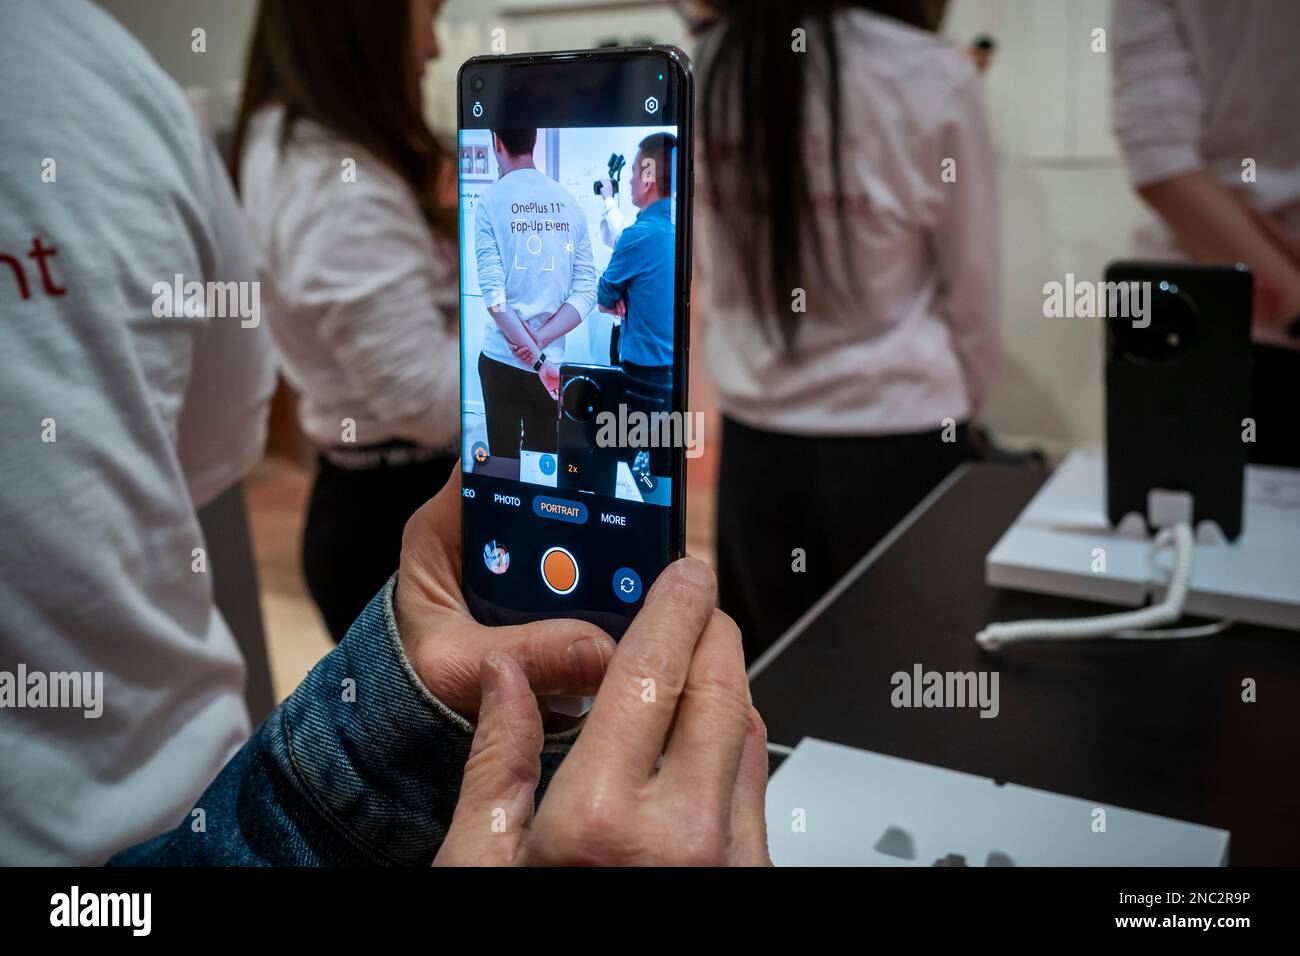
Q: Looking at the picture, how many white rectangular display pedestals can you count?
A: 2